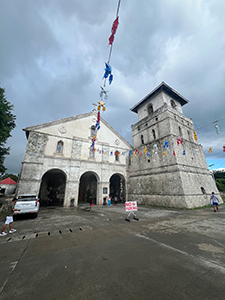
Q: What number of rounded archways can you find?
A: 3